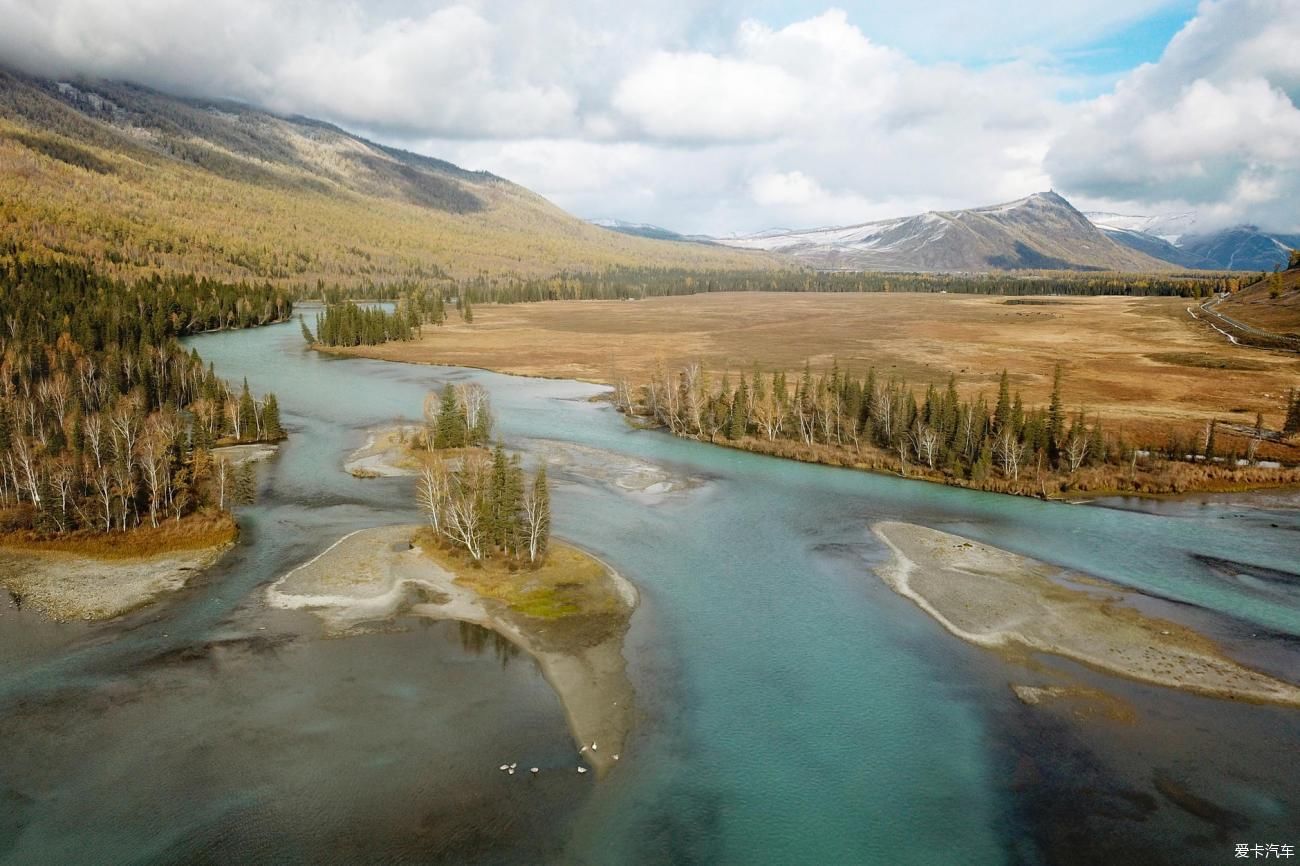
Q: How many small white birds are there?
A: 8